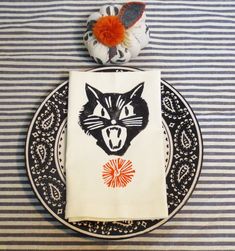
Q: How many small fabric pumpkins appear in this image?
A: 1